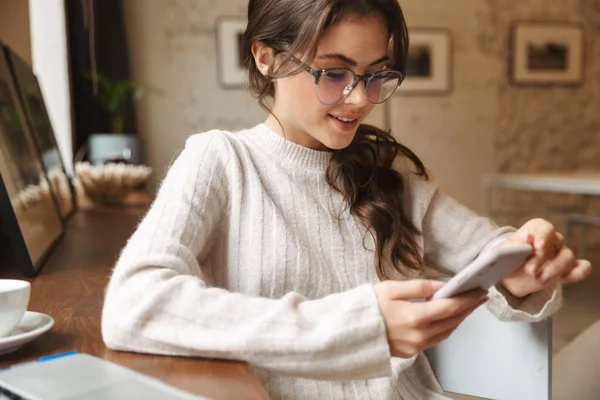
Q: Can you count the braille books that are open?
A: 0